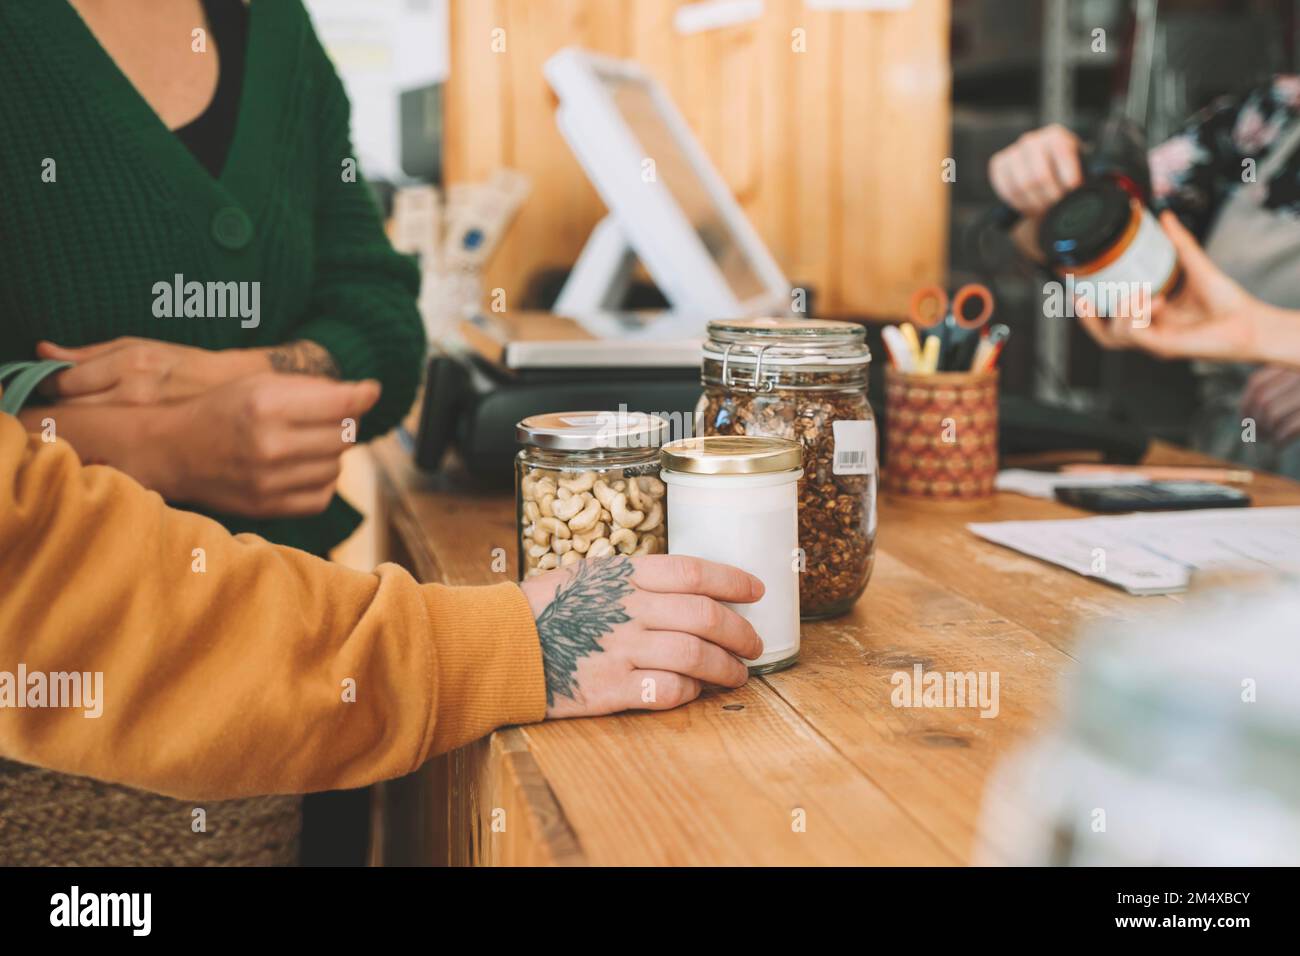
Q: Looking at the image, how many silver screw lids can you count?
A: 1